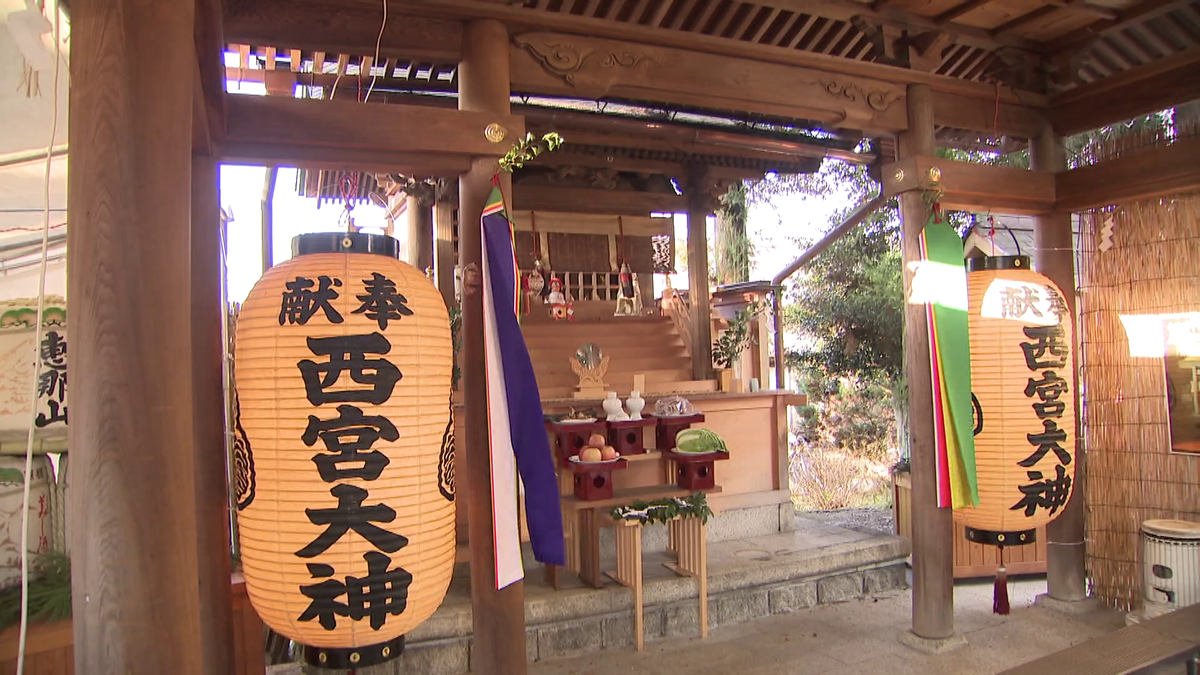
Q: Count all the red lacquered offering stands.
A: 5